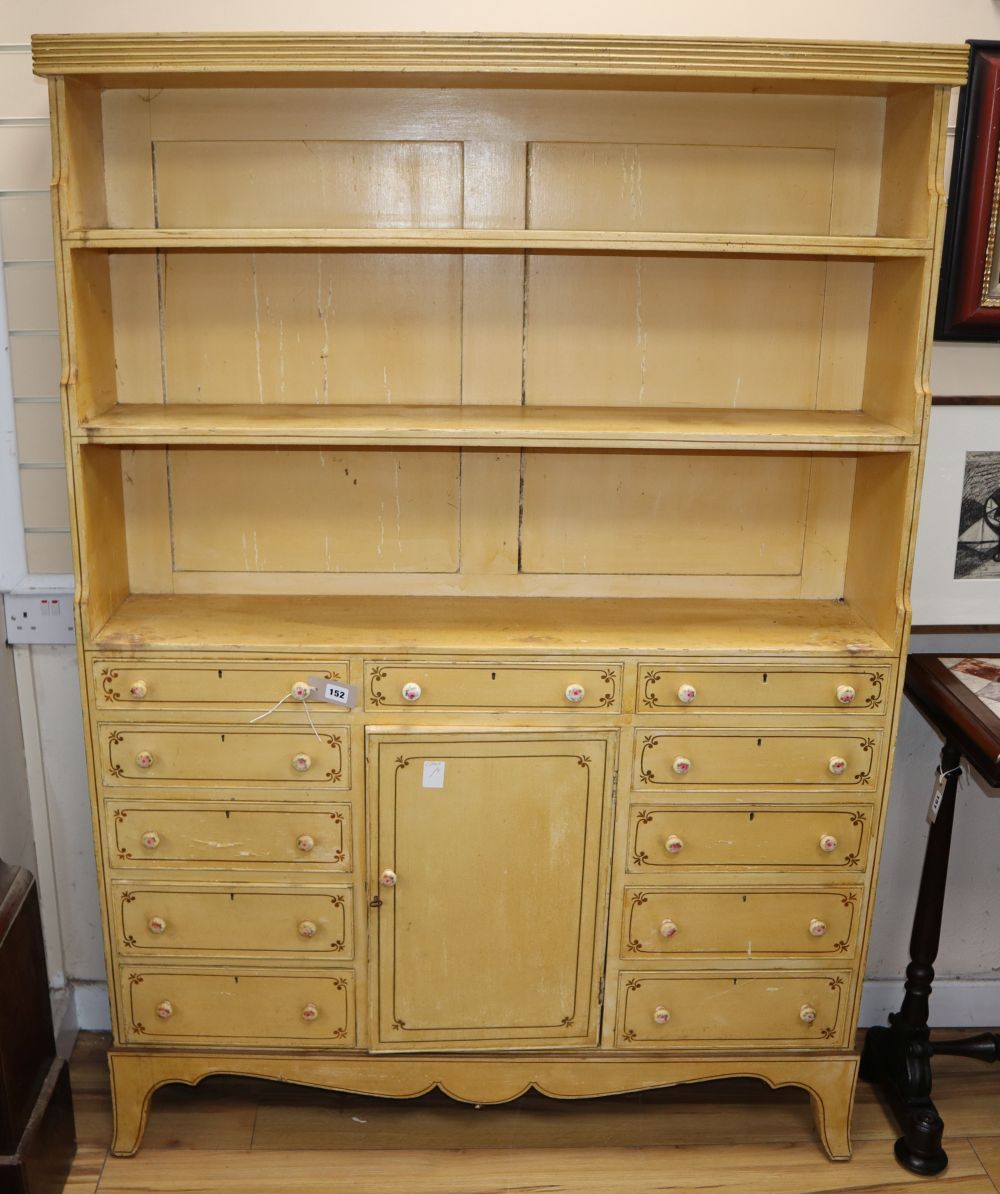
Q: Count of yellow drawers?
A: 11